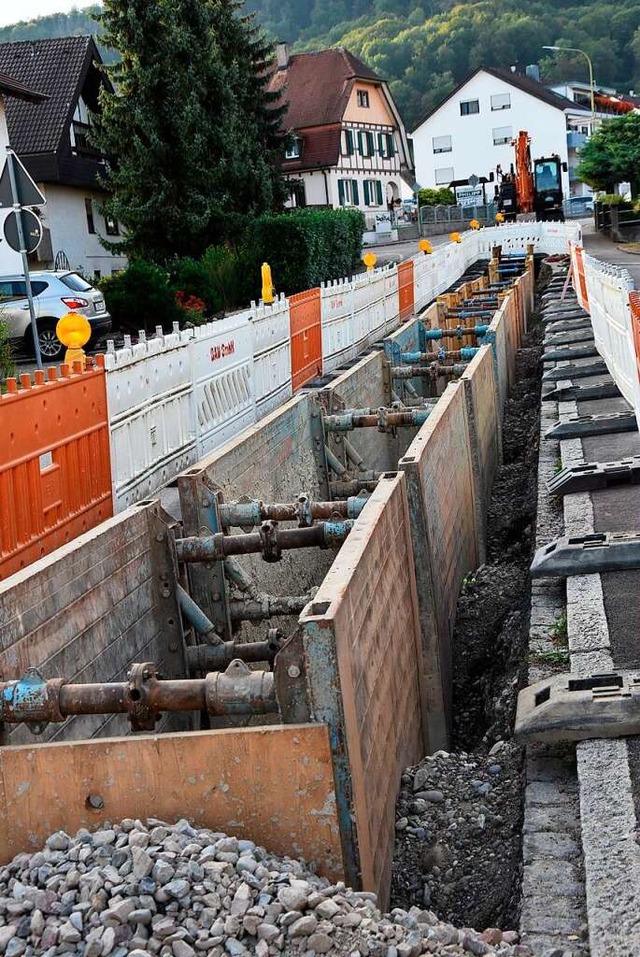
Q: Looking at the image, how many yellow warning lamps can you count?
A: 7